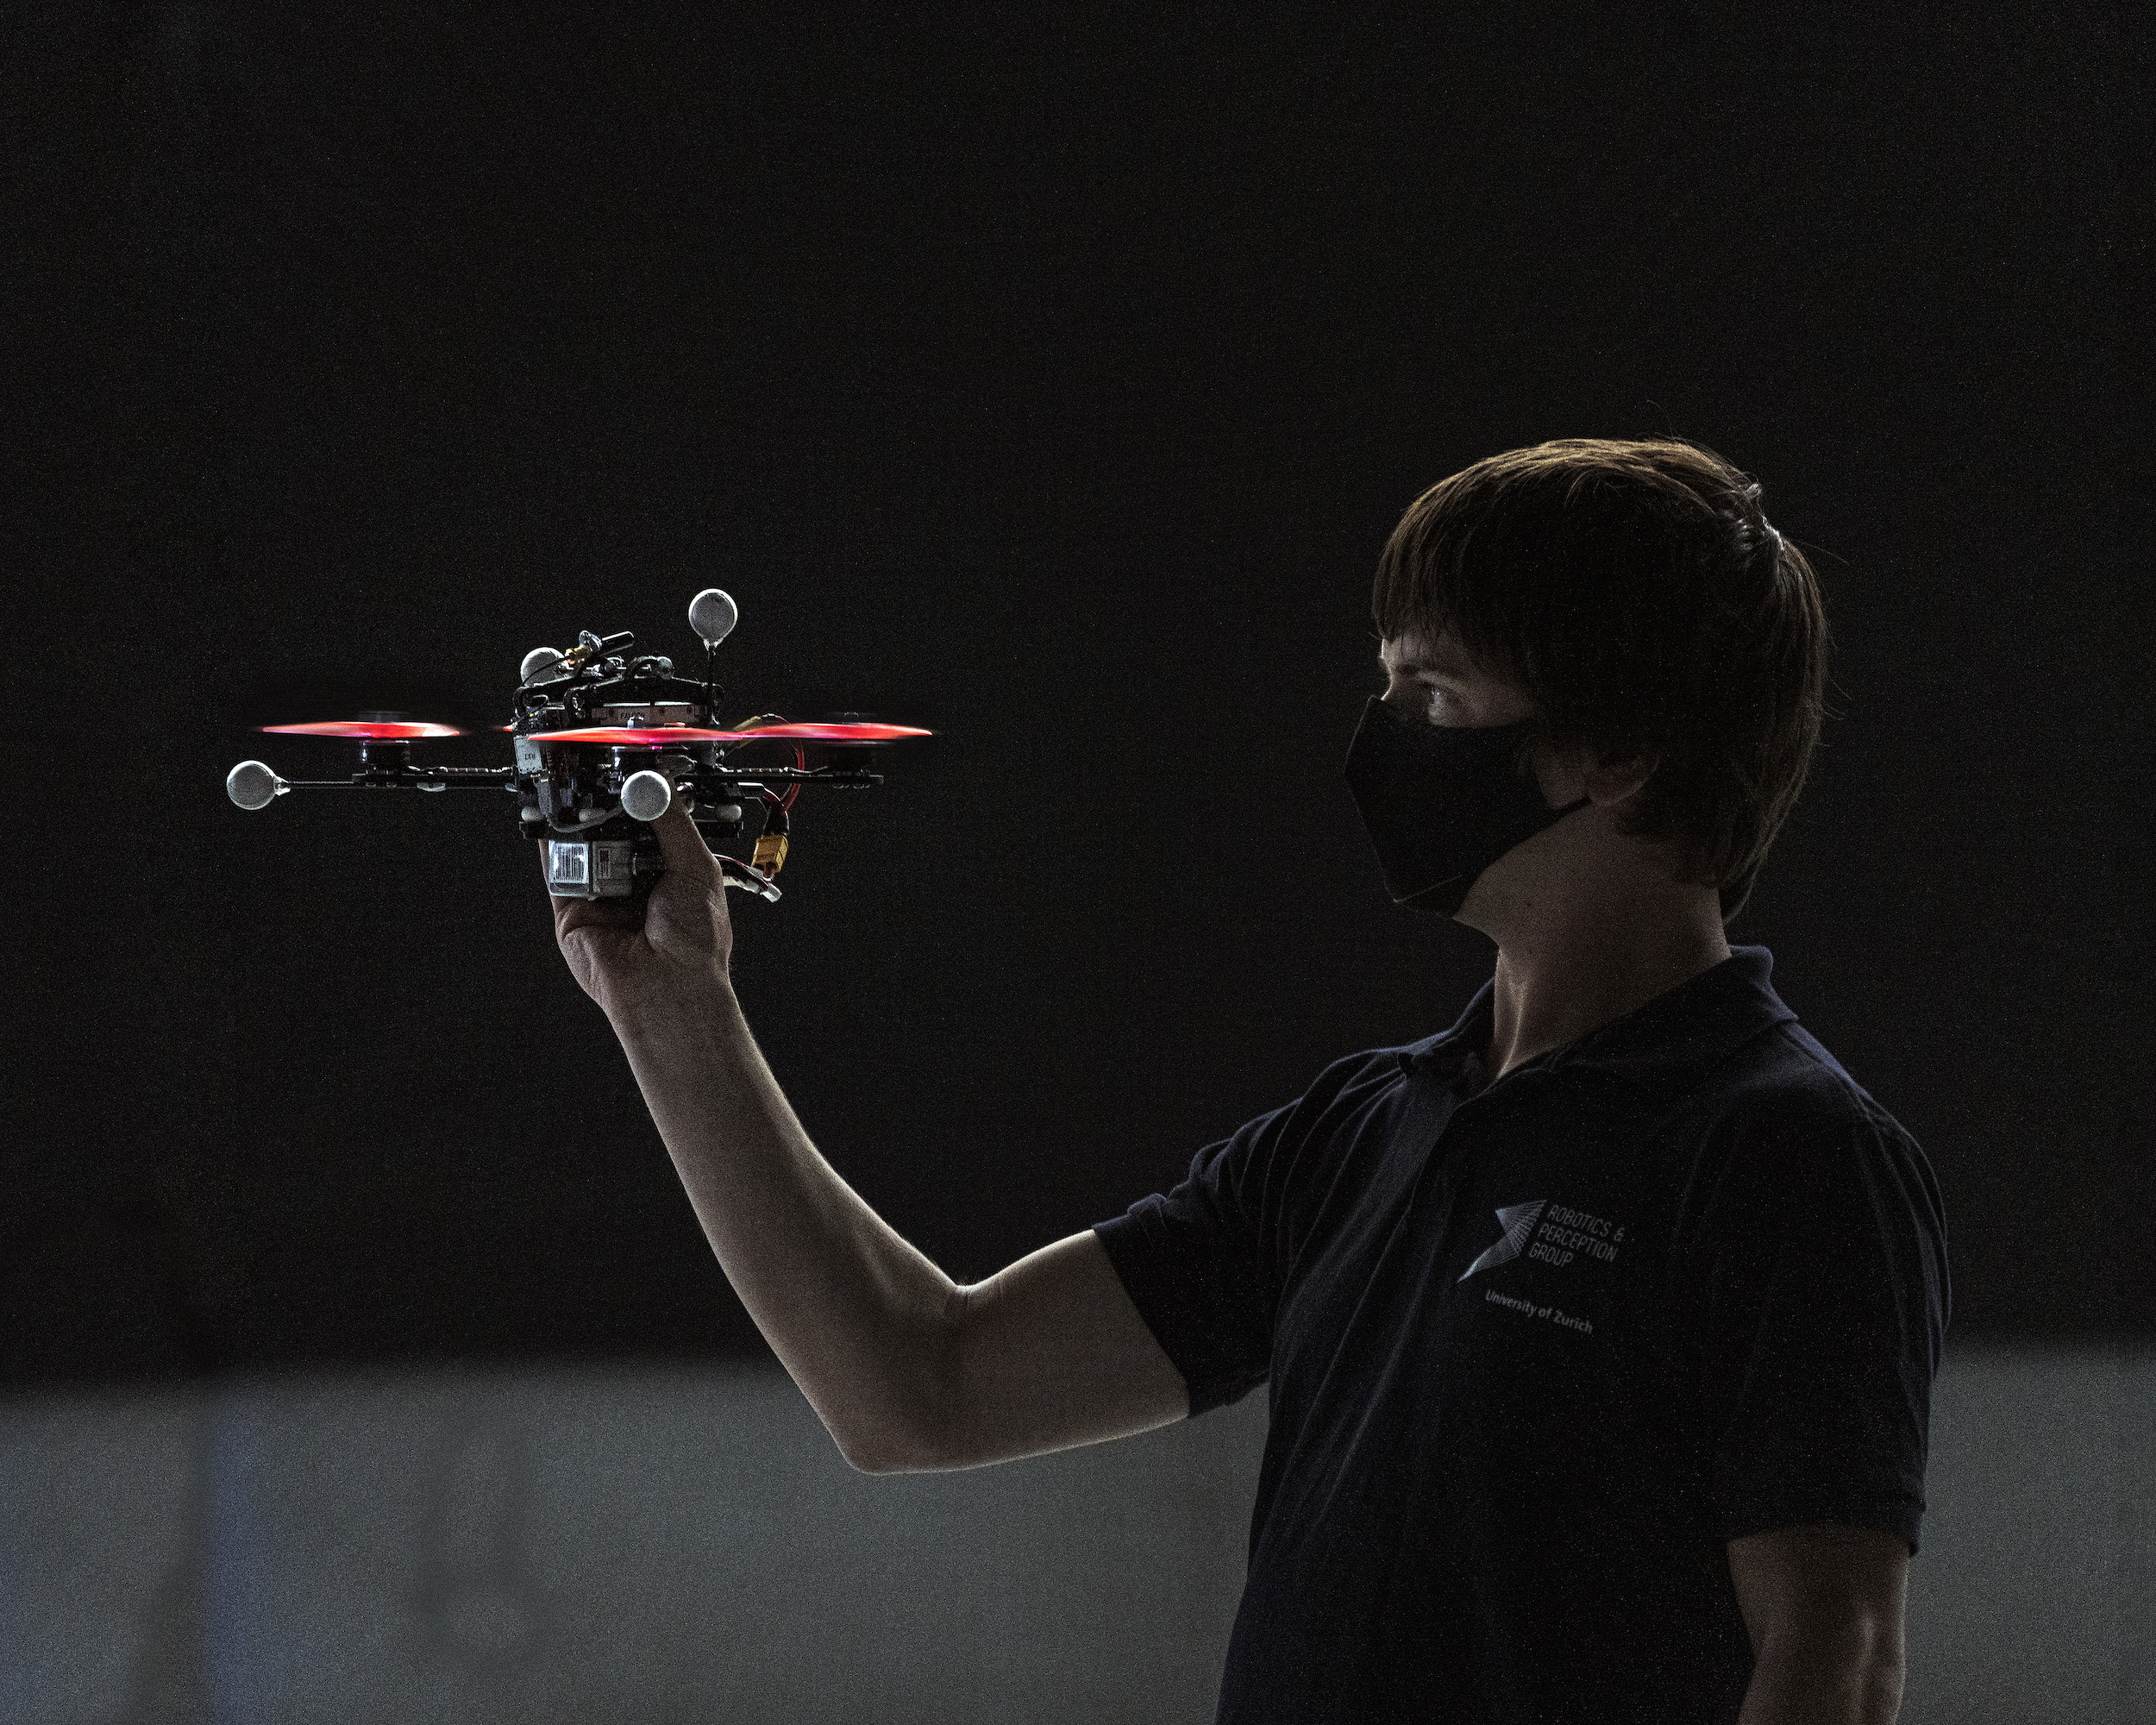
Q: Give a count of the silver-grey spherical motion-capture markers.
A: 4